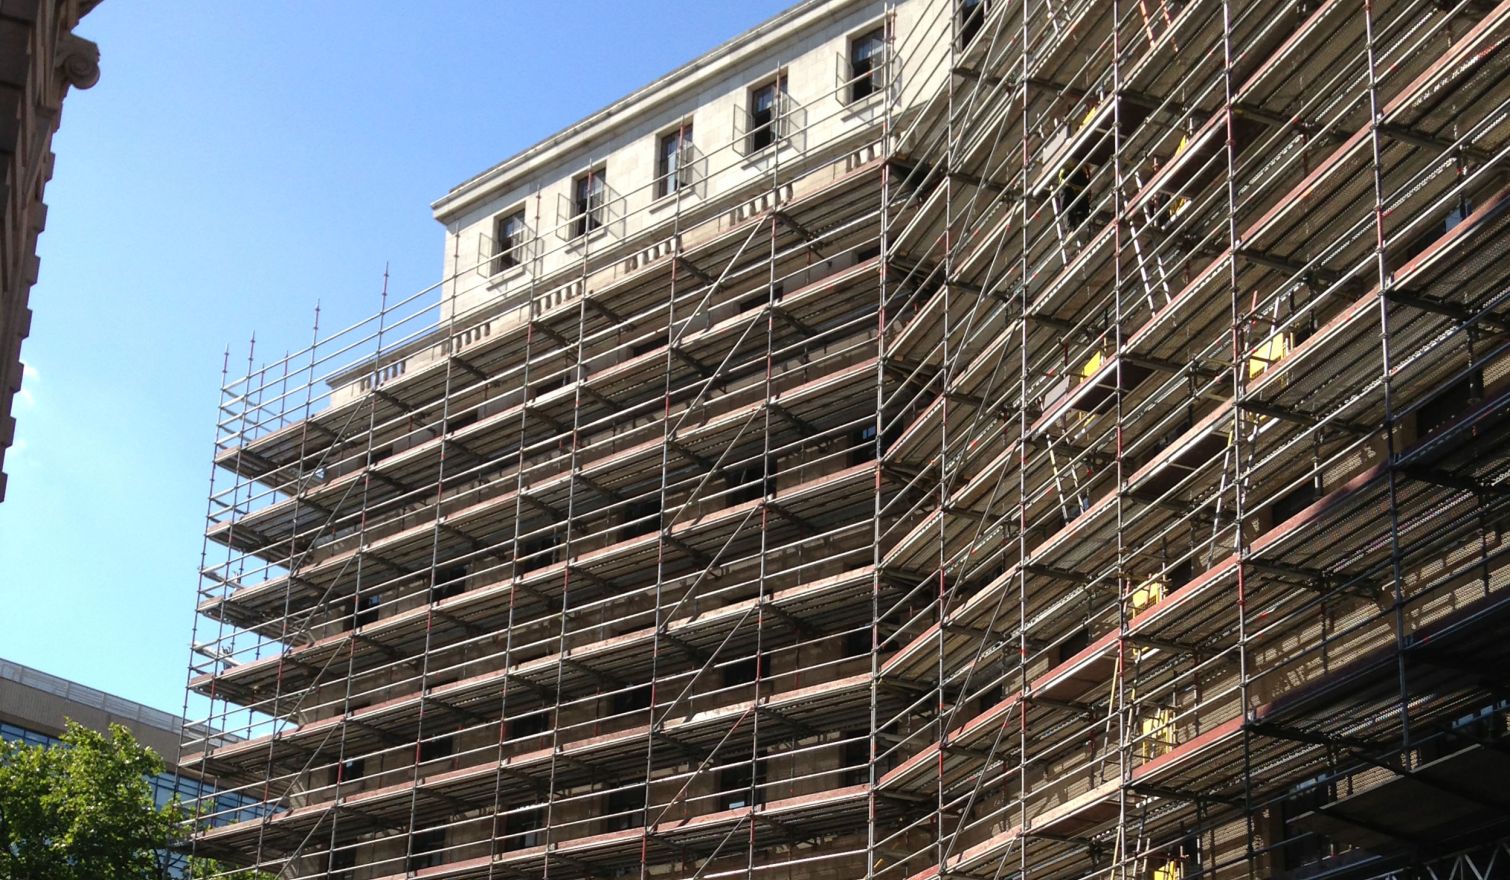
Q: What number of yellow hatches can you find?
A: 7